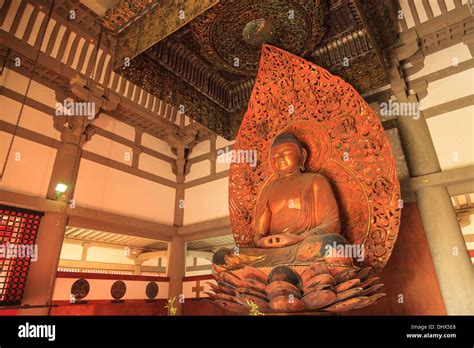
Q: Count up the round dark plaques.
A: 3